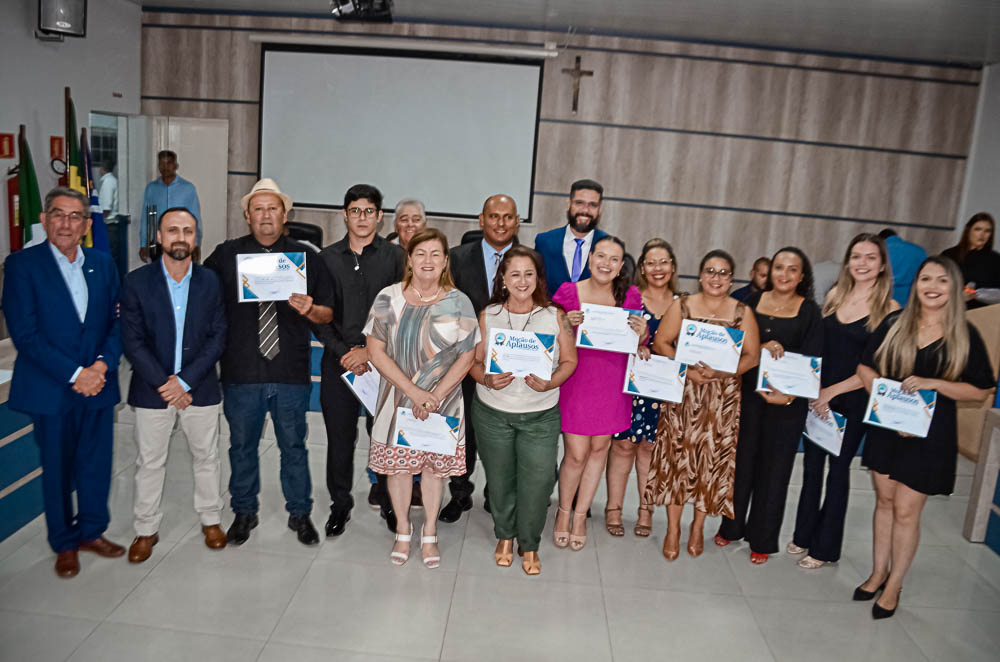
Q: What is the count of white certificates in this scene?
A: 10